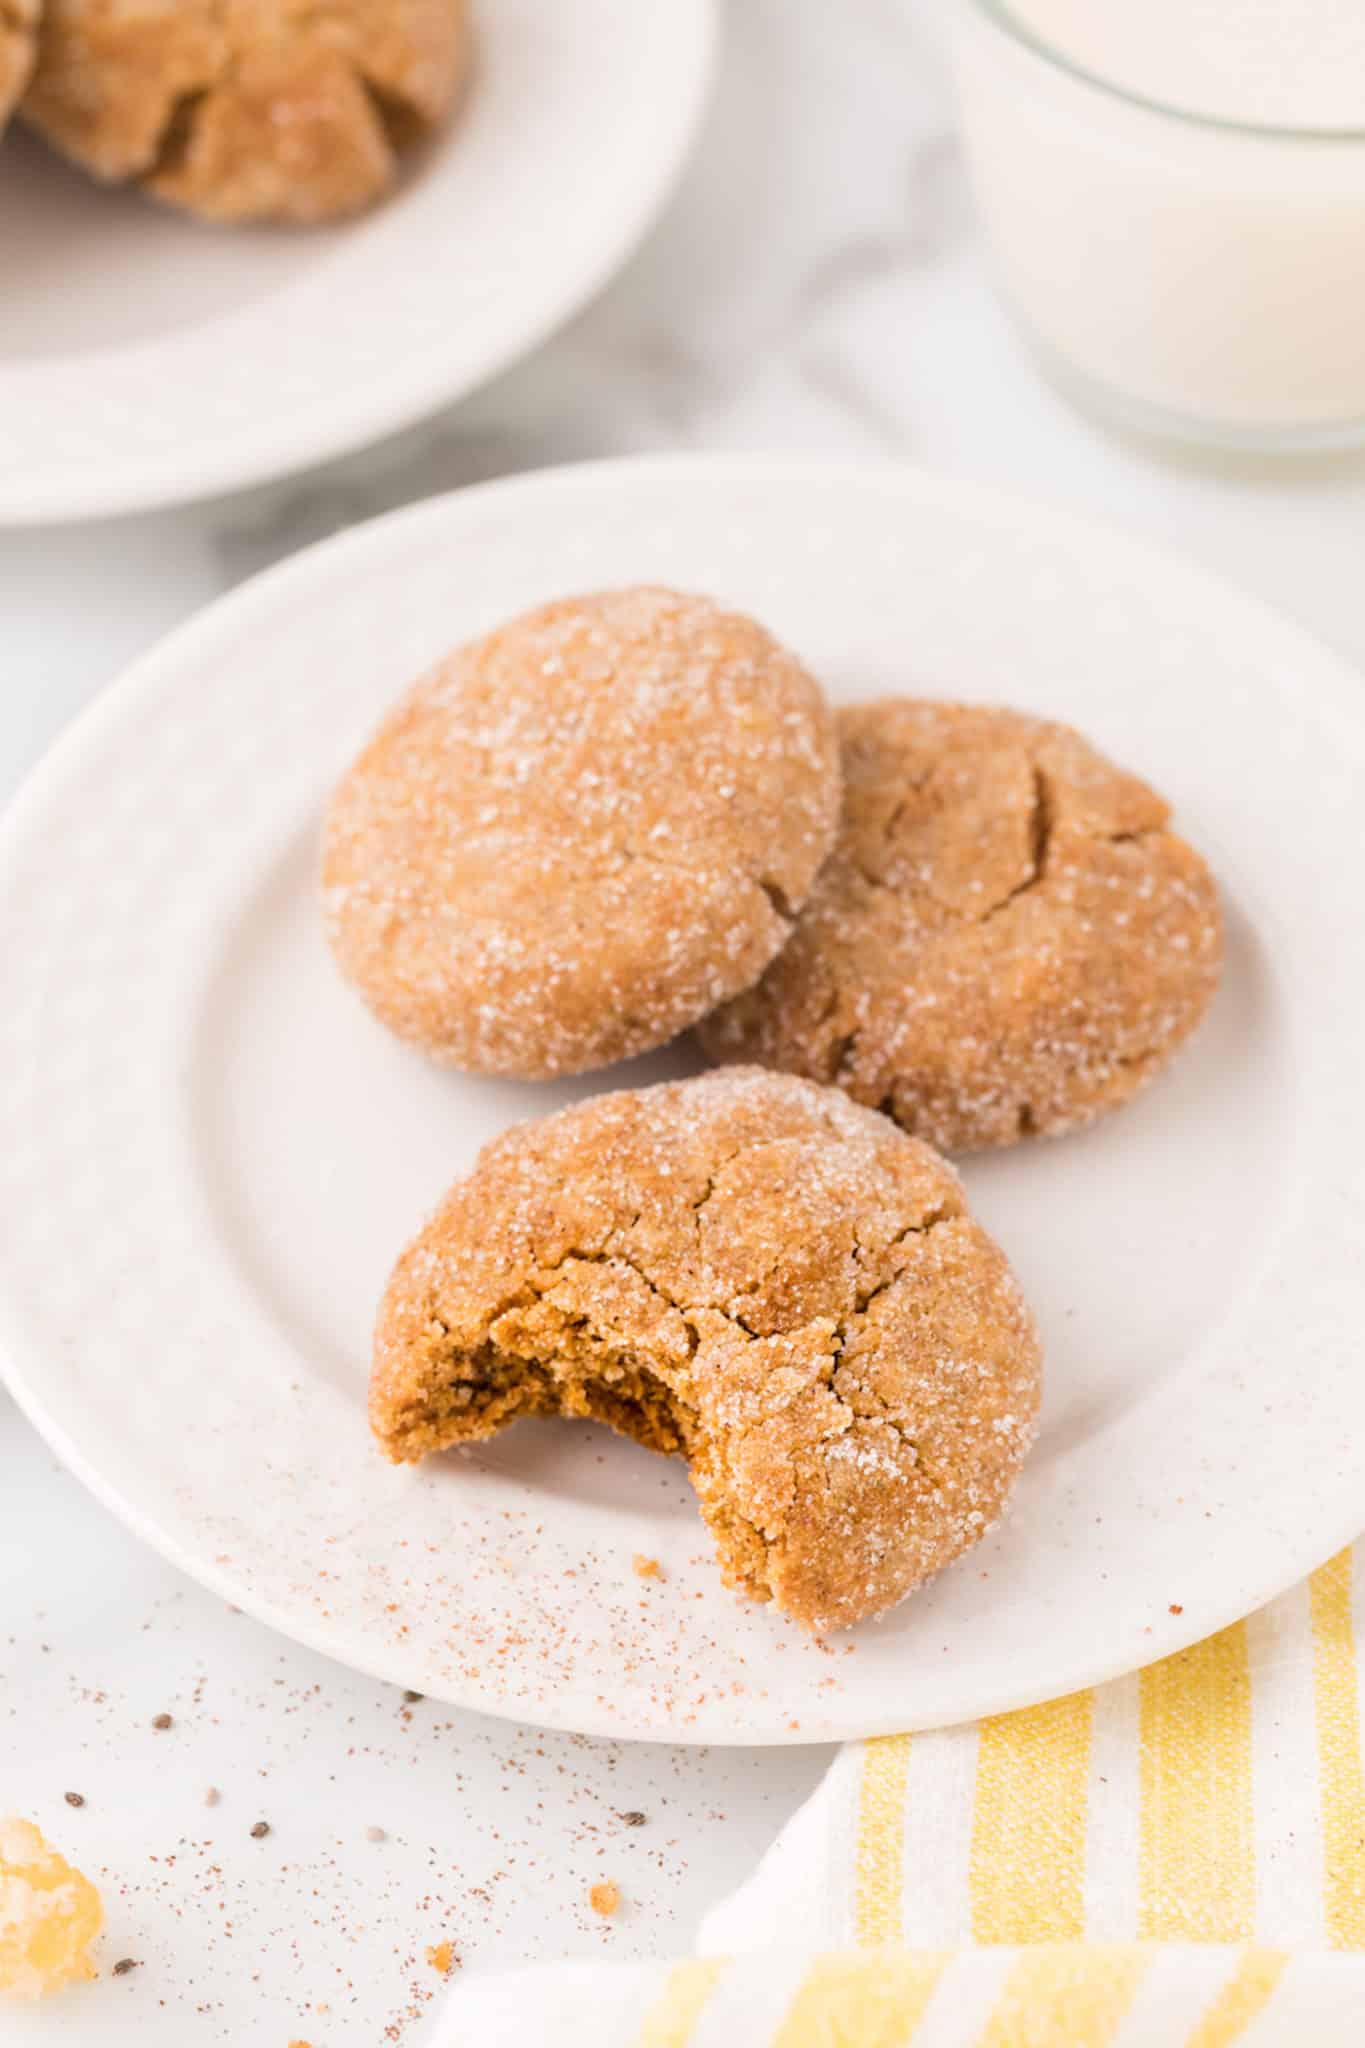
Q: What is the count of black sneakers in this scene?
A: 0